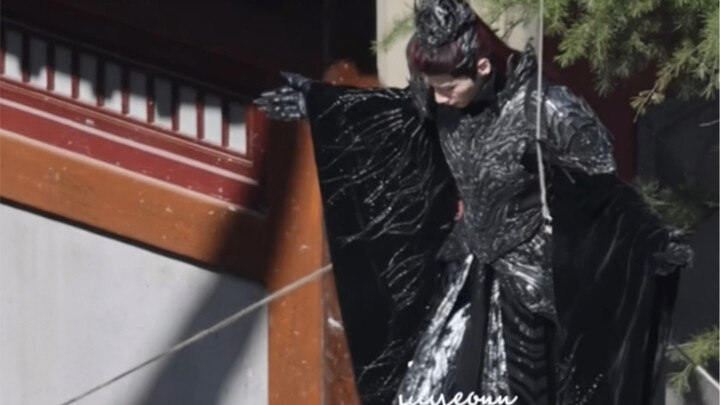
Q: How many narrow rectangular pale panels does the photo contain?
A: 10